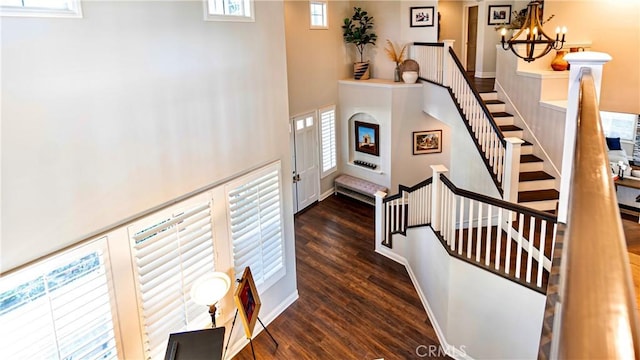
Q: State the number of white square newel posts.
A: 5